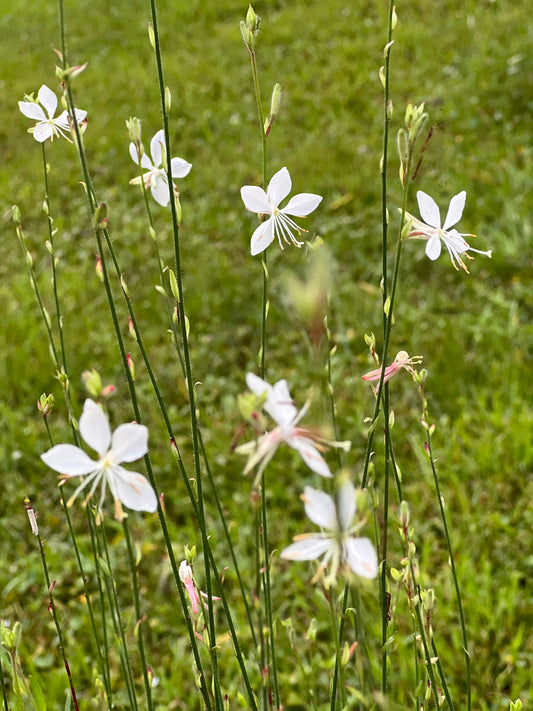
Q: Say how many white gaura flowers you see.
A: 7